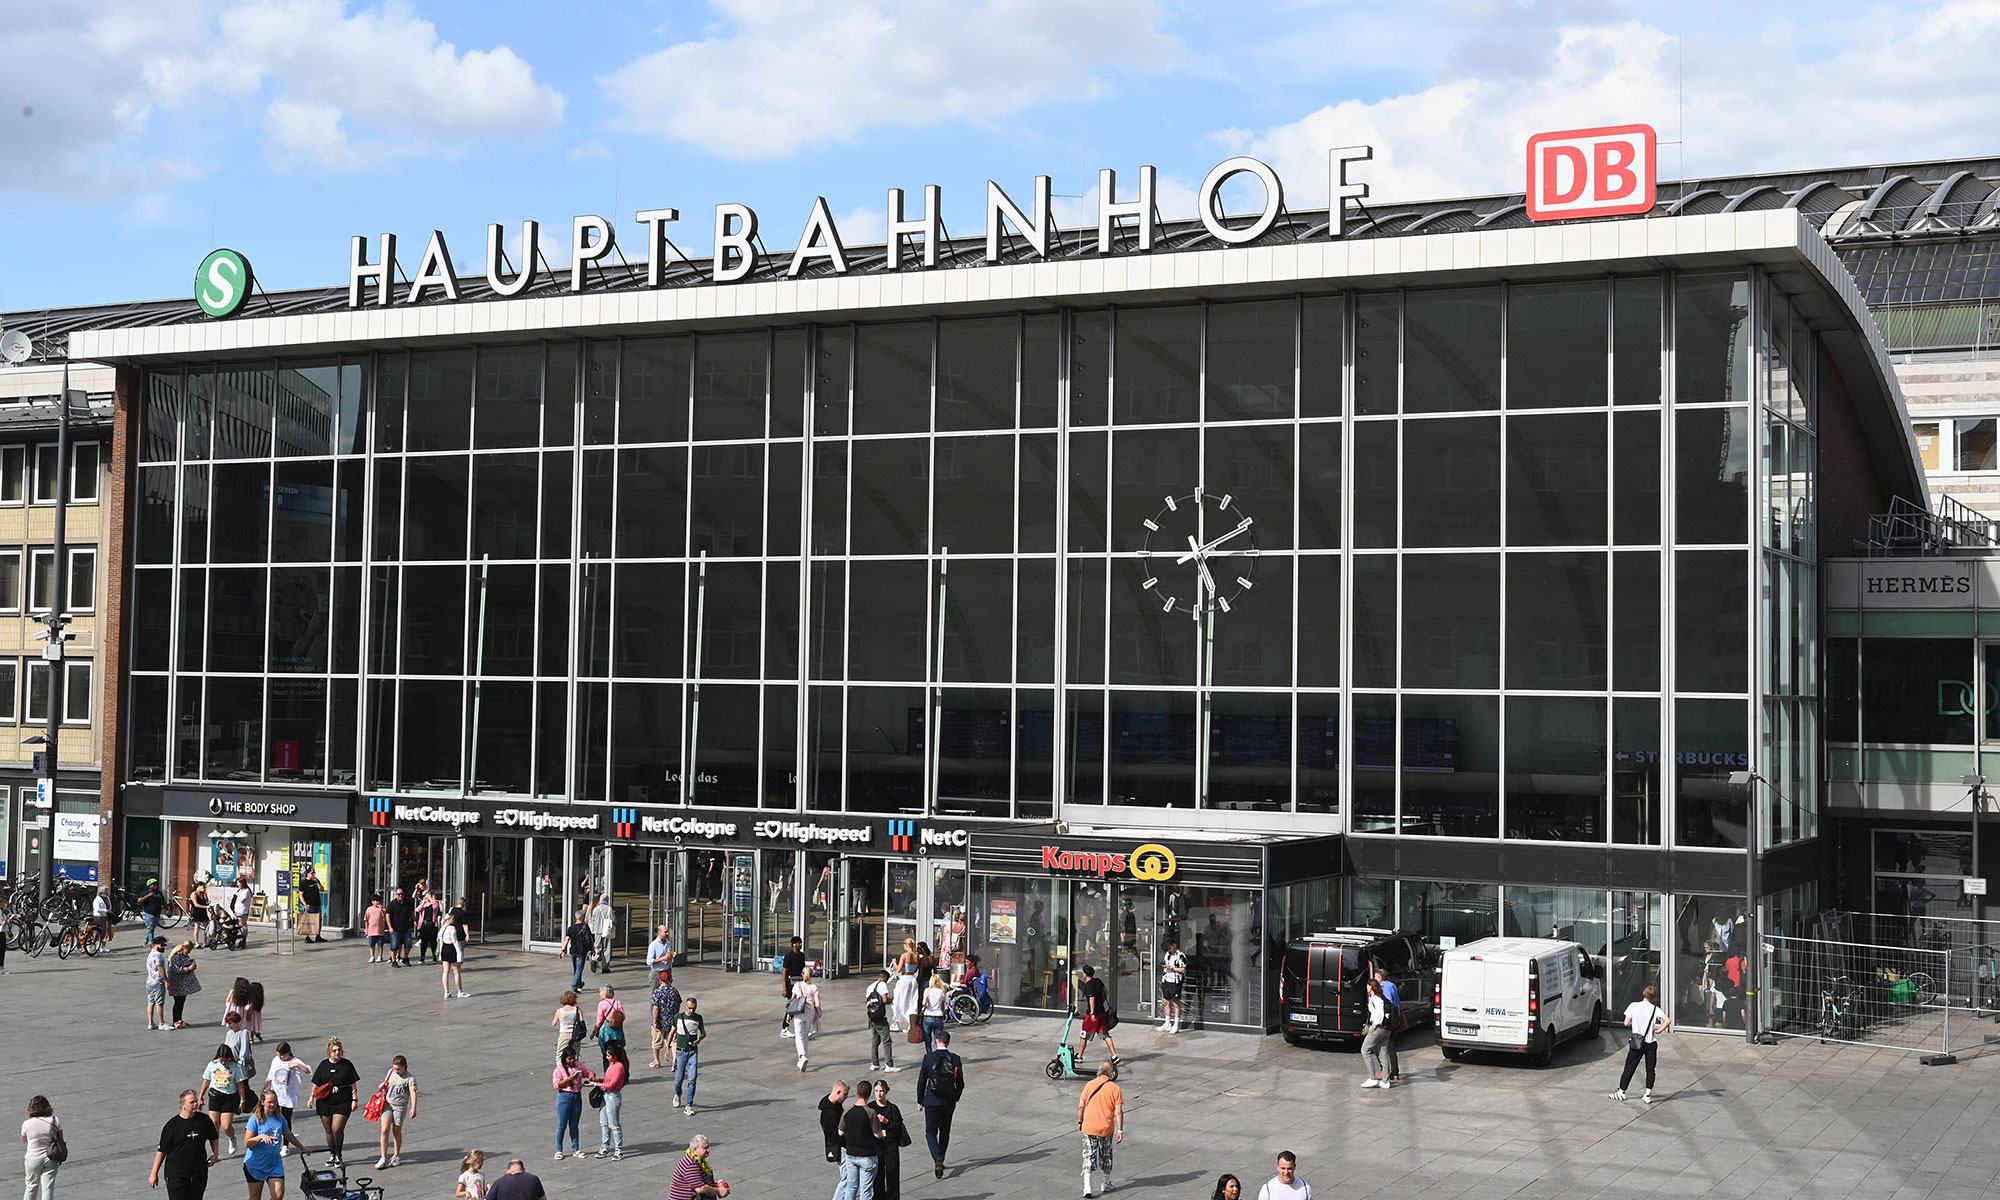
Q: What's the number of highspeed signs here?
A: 2